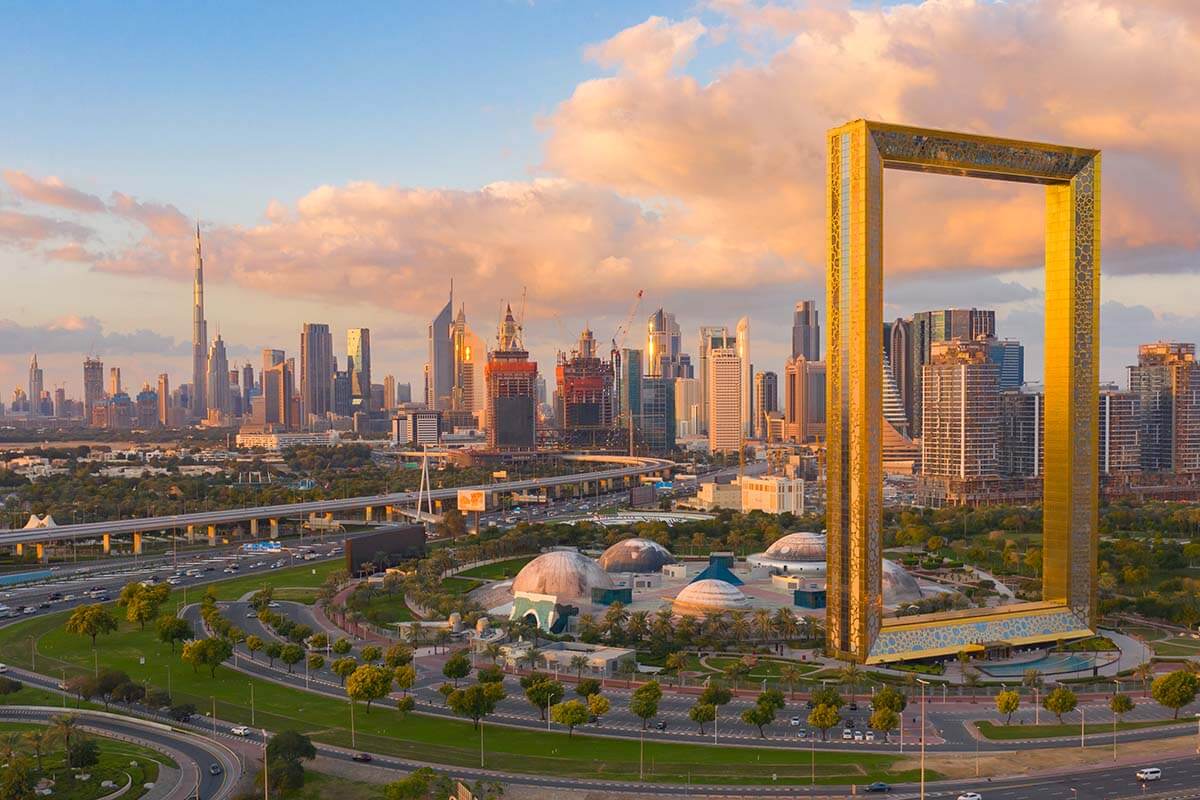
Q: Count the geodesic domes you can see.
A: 5